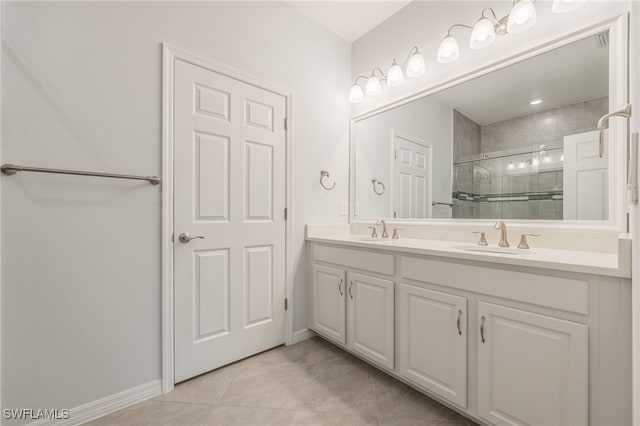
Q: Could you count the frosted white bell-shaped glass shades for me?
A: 8